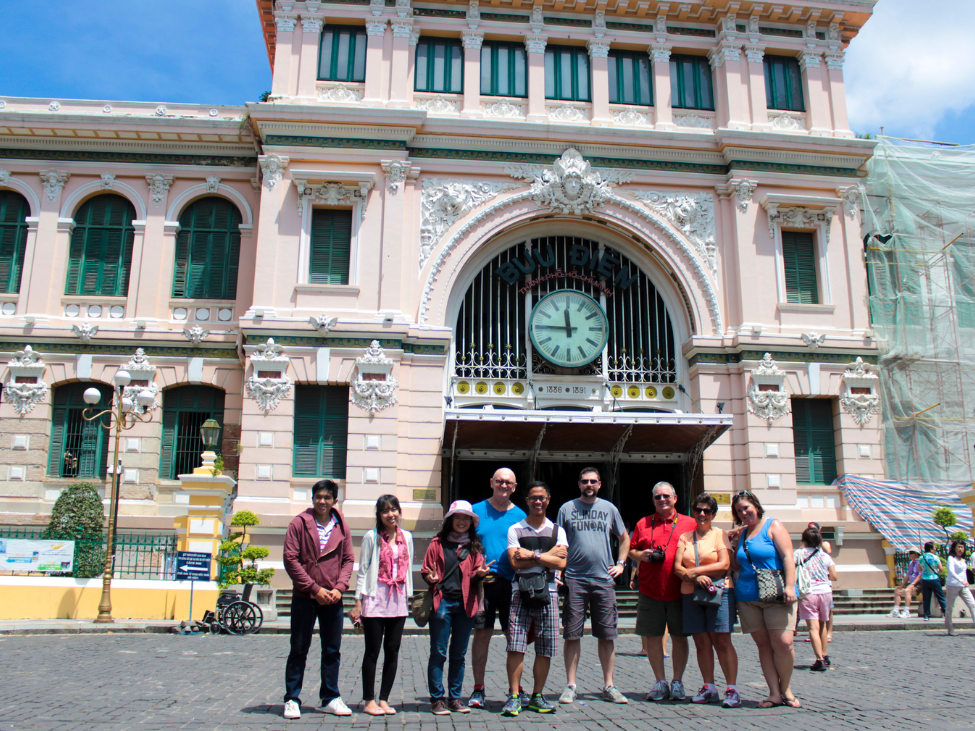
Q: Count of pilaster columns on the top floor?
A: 12